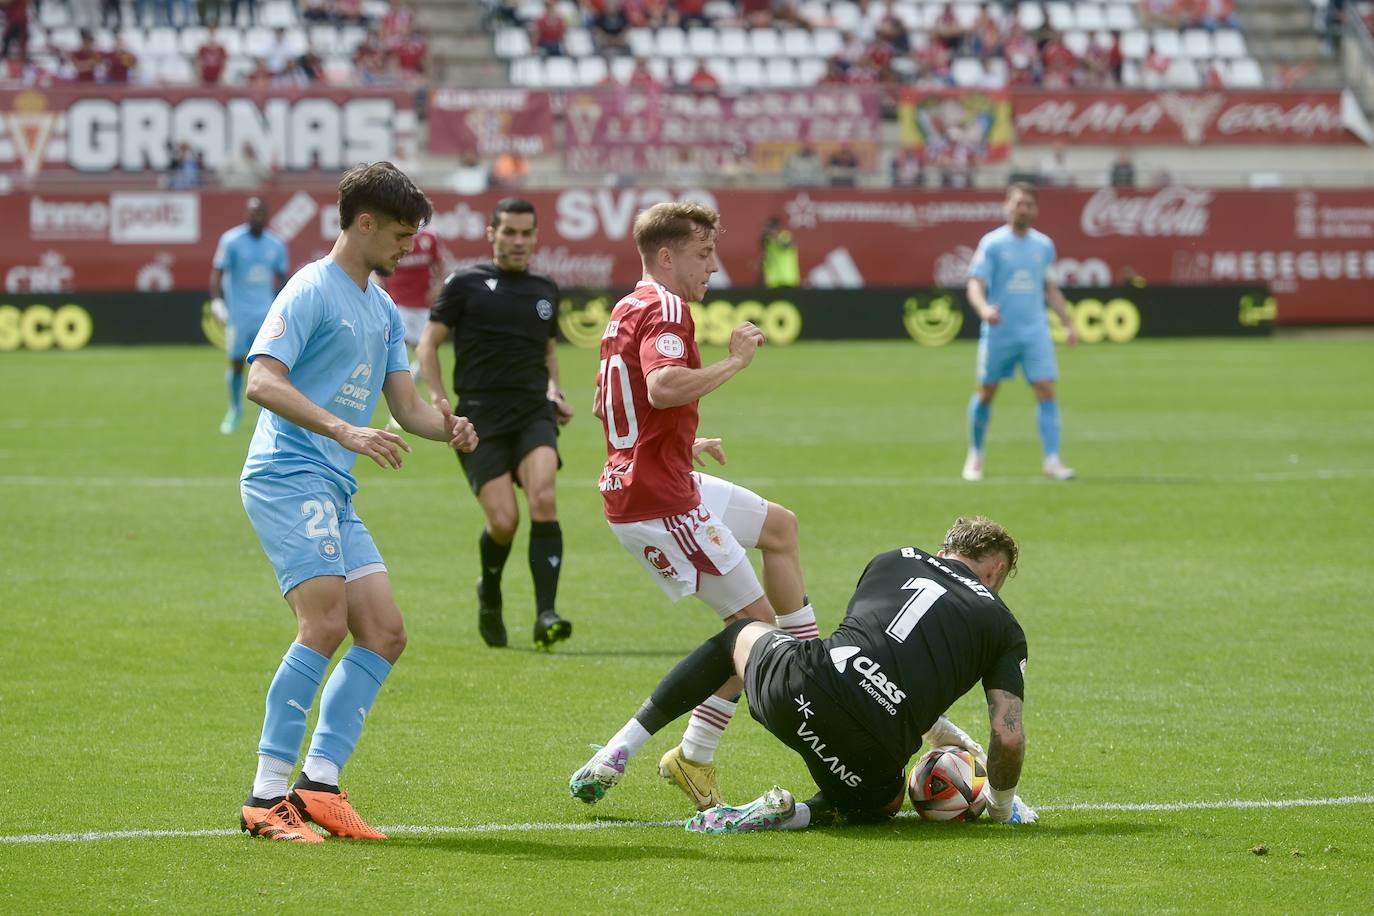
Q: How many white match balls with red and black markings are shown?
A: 1